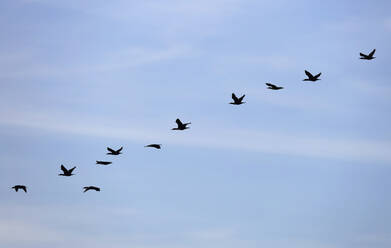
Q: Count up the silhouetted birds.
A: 11